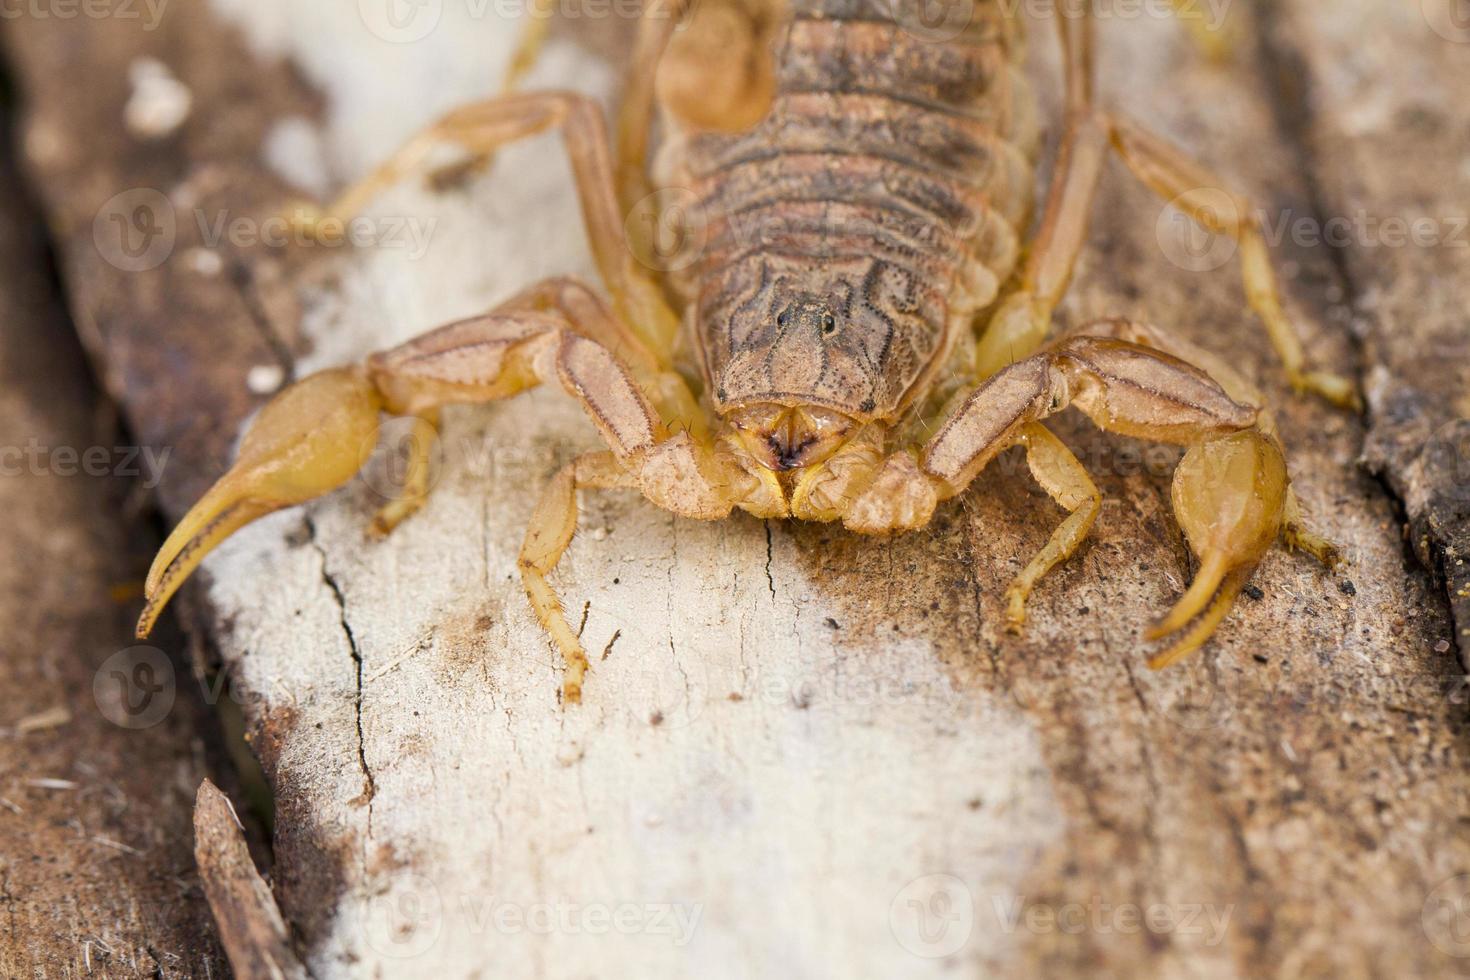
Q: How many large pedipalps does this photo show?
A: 2